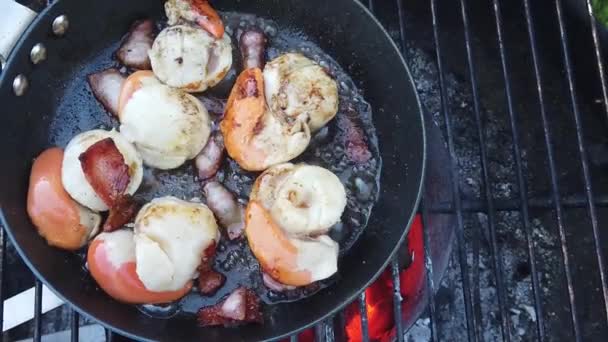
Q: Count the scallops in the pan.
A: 6